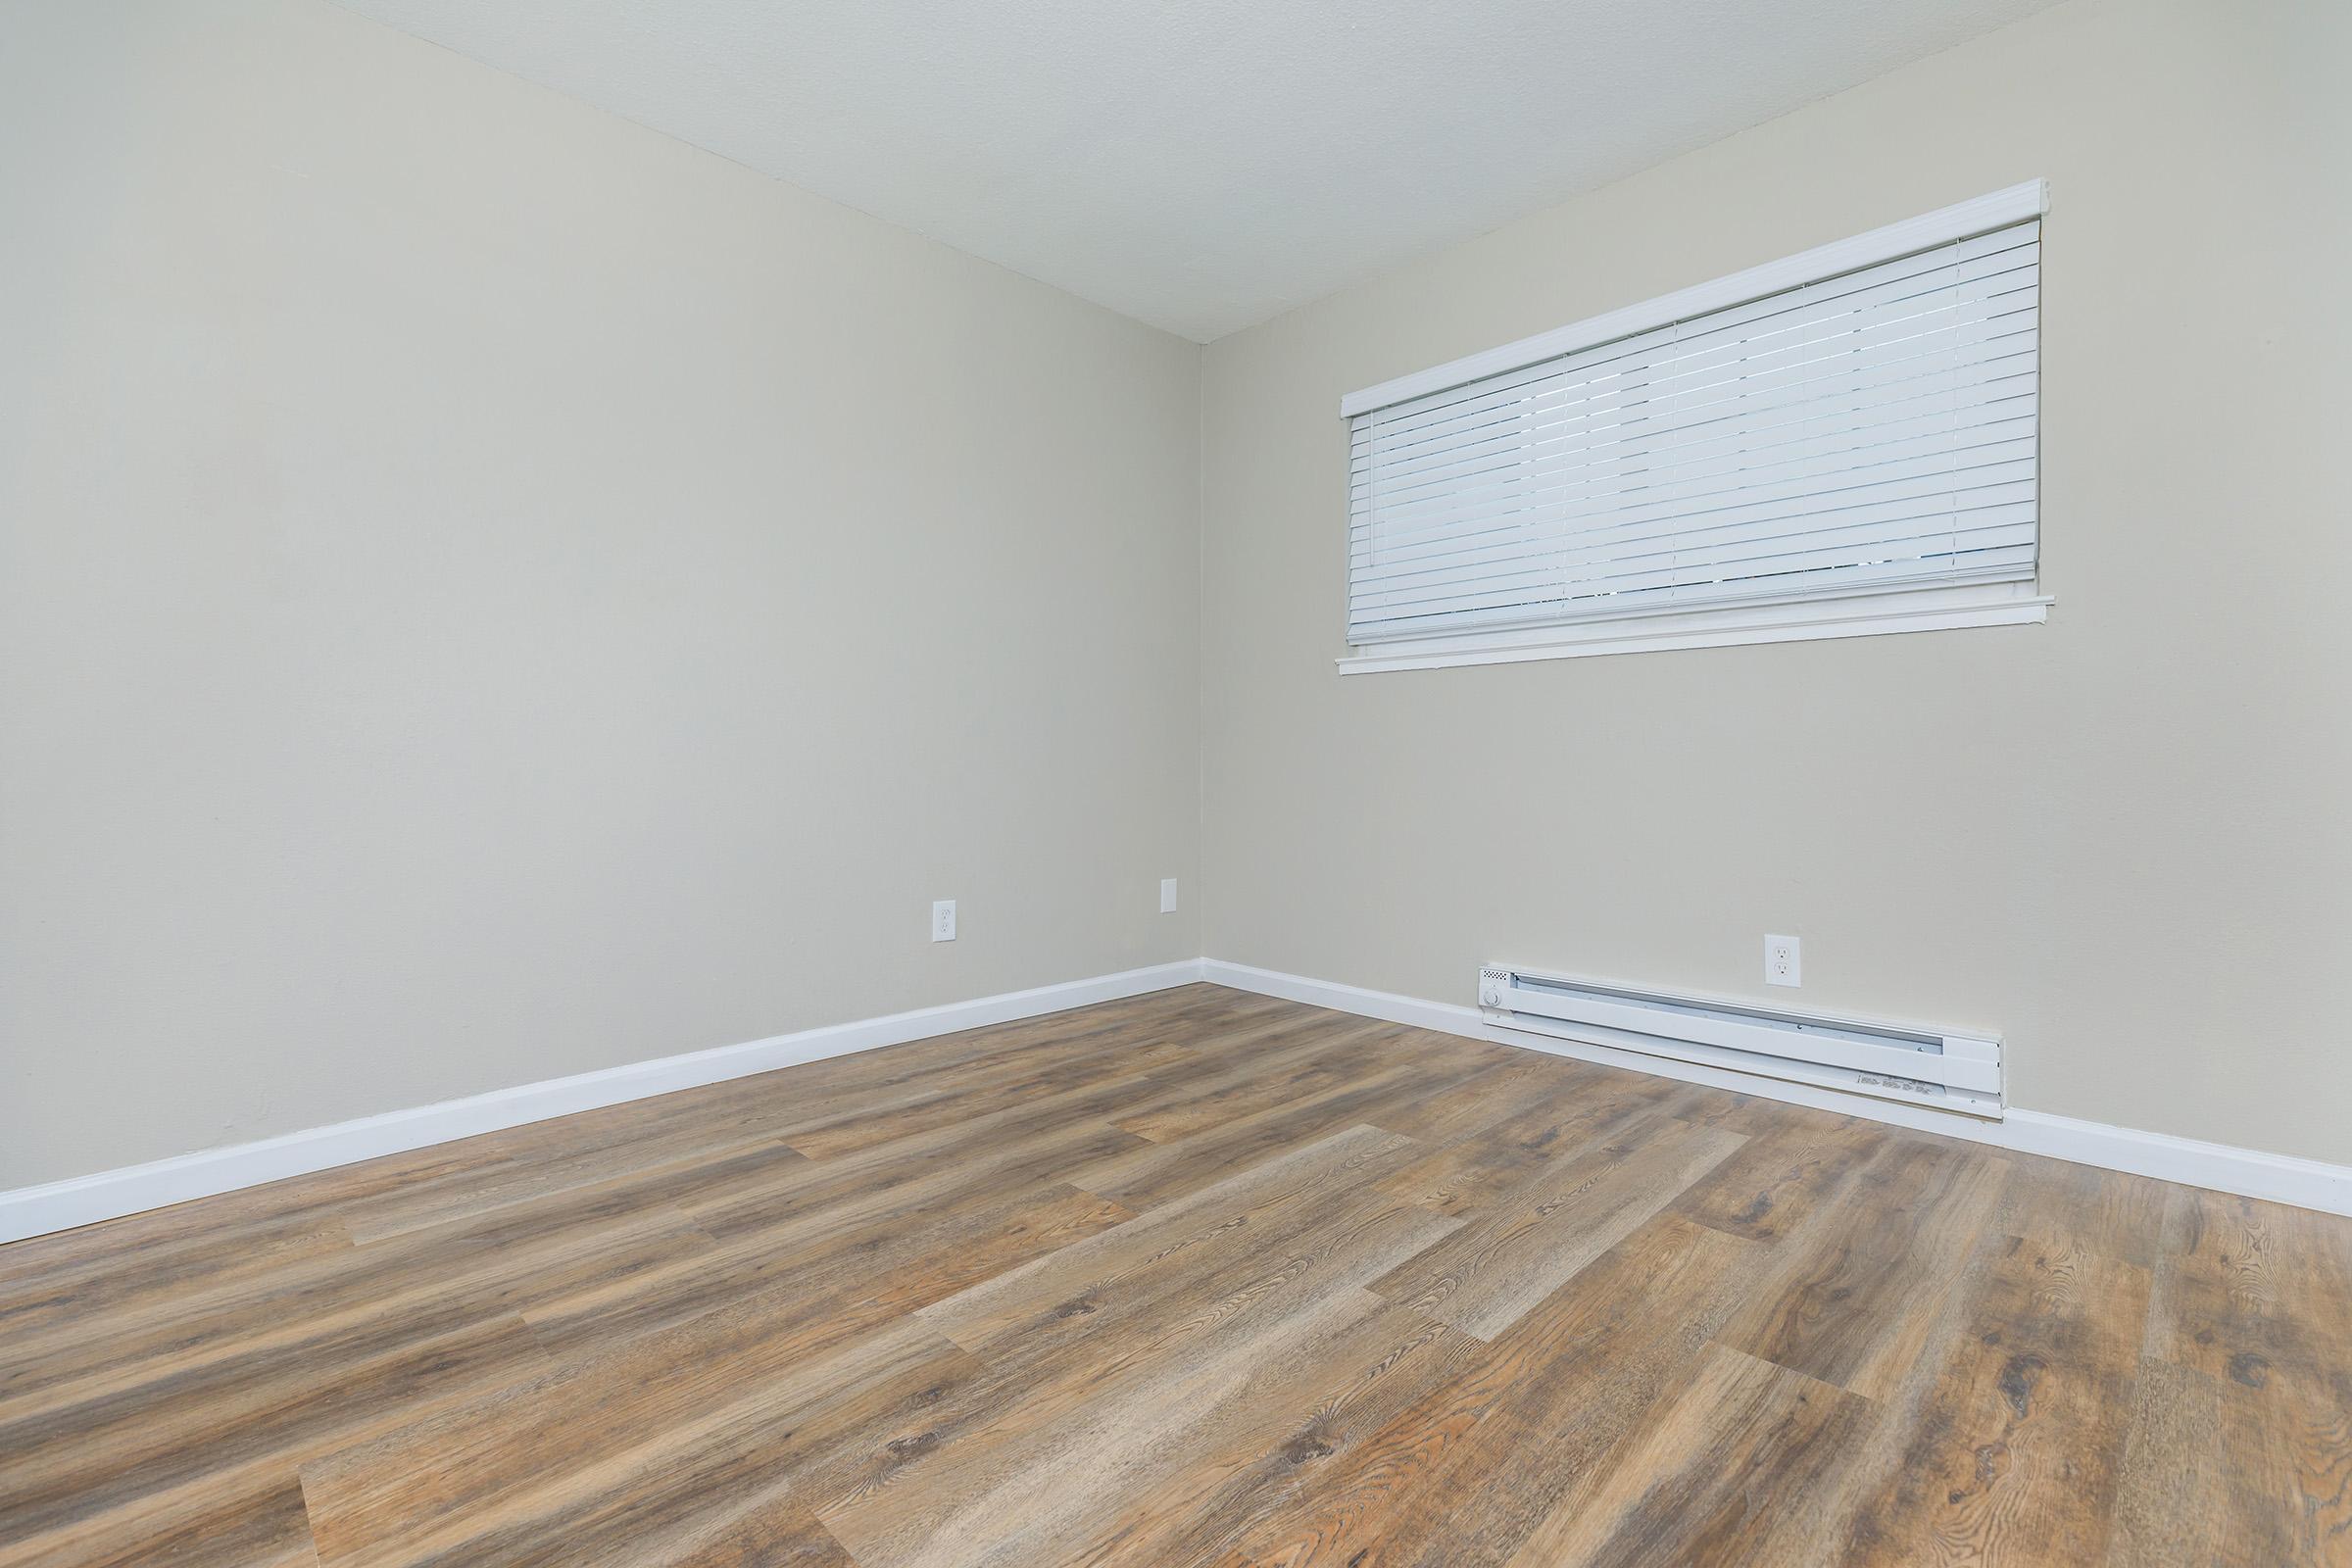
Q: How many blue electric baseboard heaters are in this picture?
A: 0